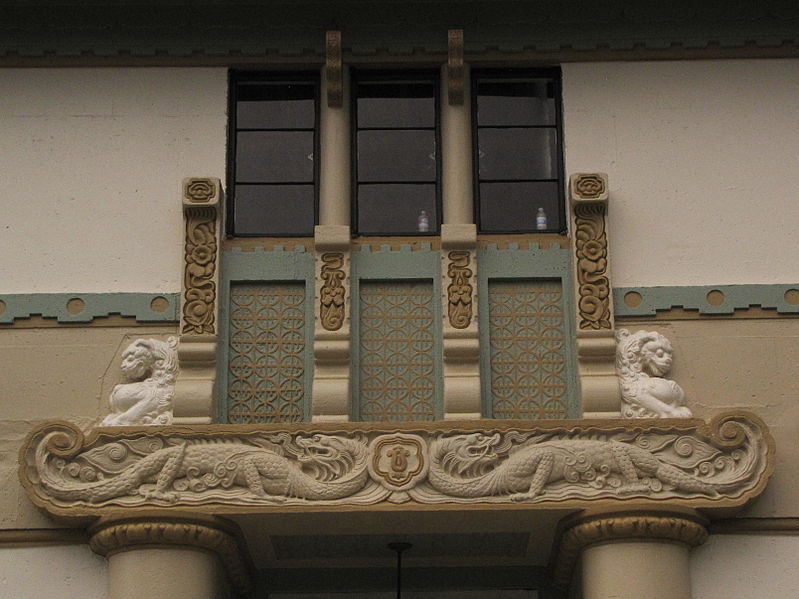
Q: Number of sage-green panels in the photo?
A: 3